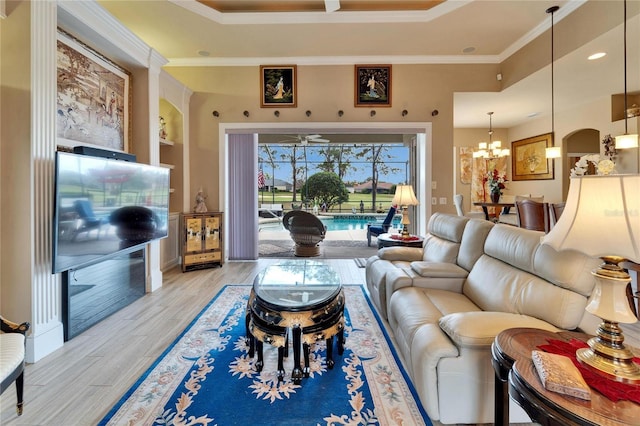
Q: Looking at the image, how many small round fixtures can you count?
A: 8